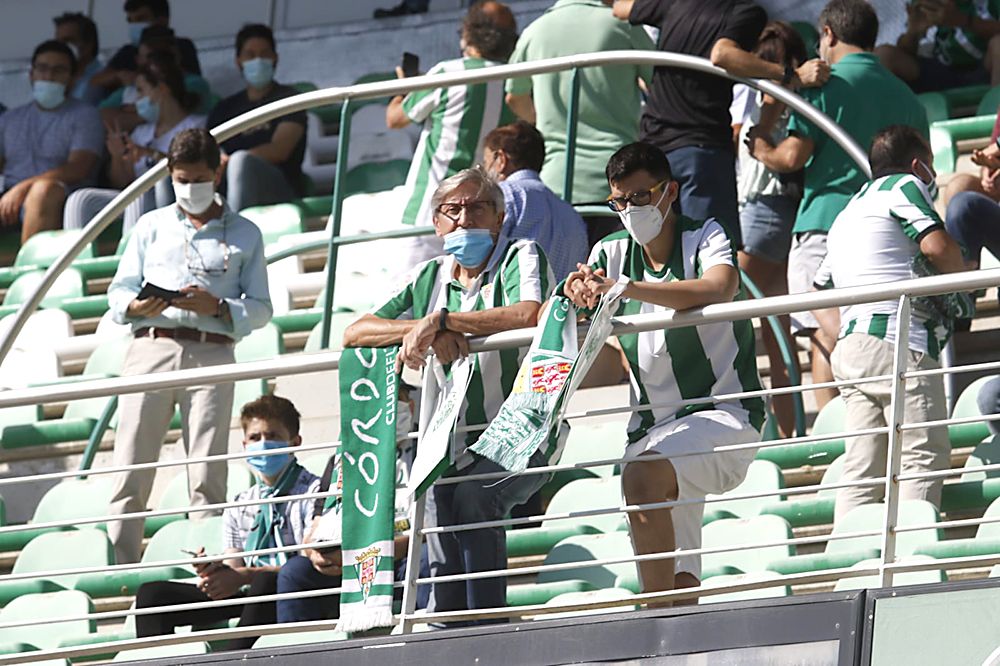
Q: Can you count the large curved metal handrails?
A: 1